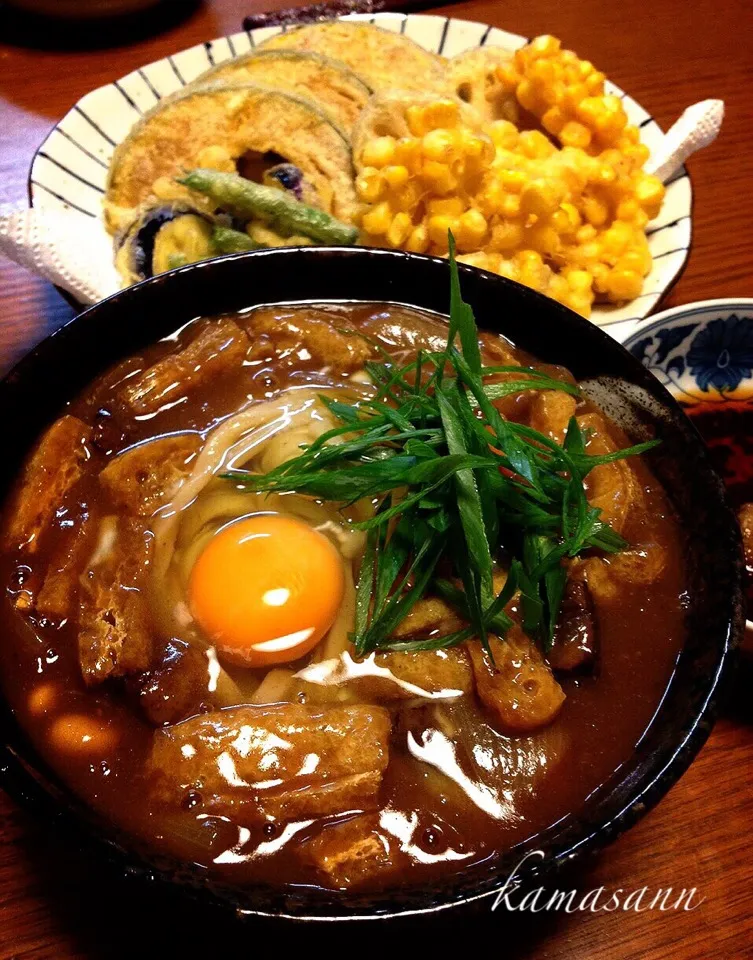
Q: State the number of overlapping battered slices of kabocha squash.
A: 3